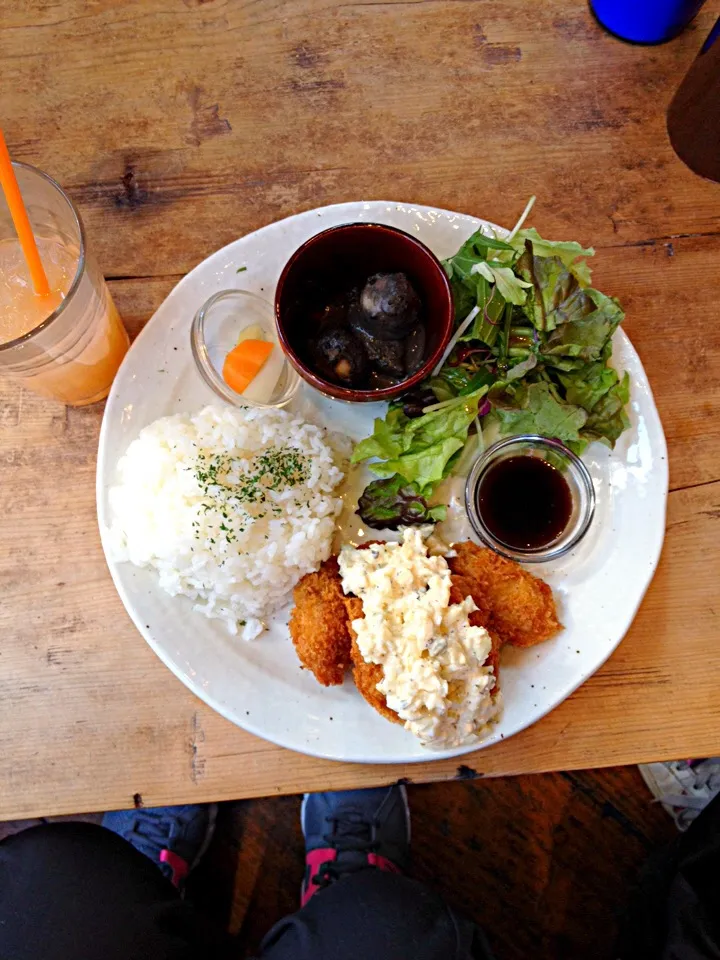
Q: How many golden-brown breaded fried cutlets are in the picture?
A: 3